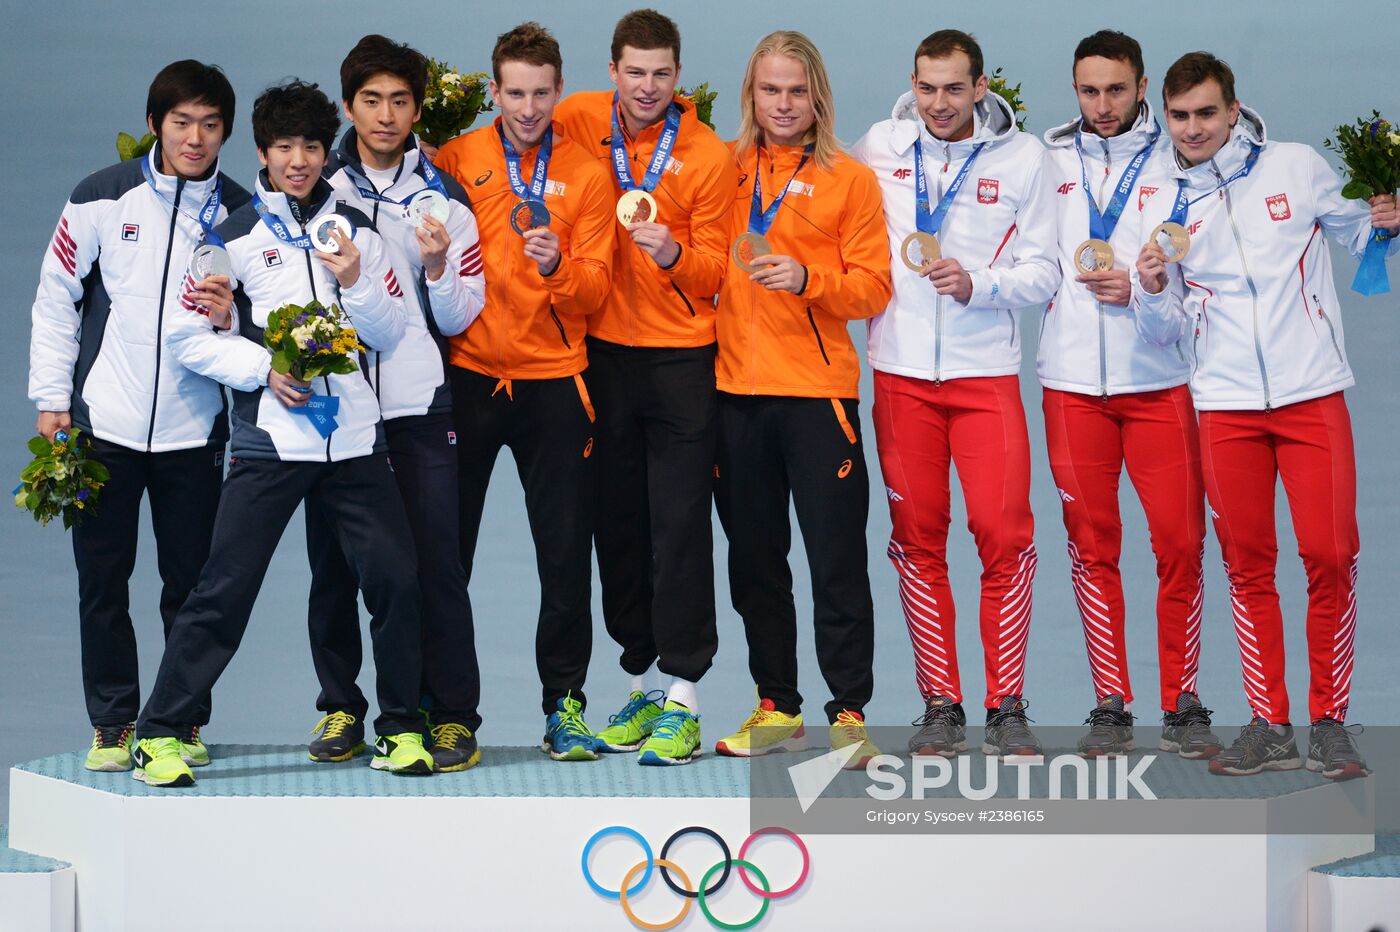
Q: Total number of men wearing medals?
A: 9